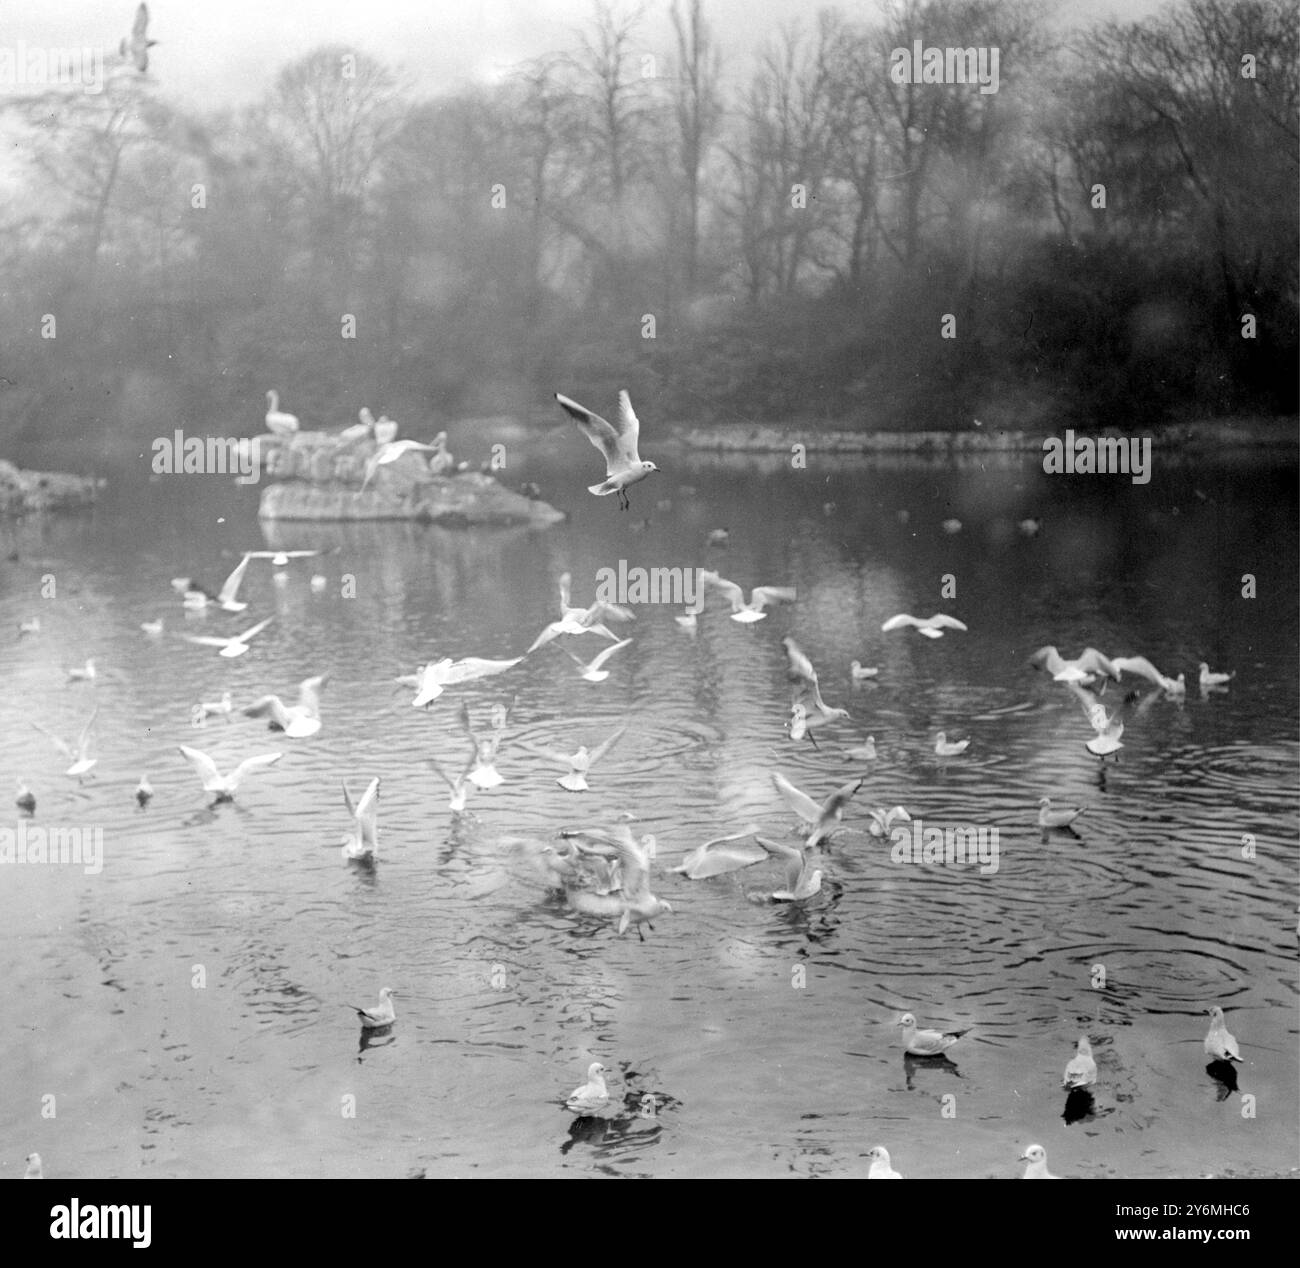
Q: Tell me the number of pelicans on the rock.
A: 4